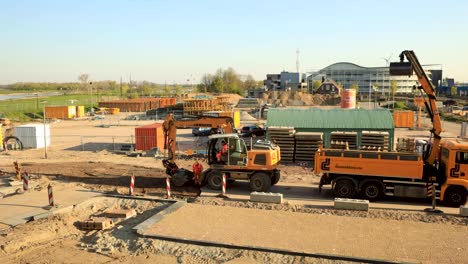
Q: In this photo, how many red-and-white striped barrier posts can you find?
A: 5